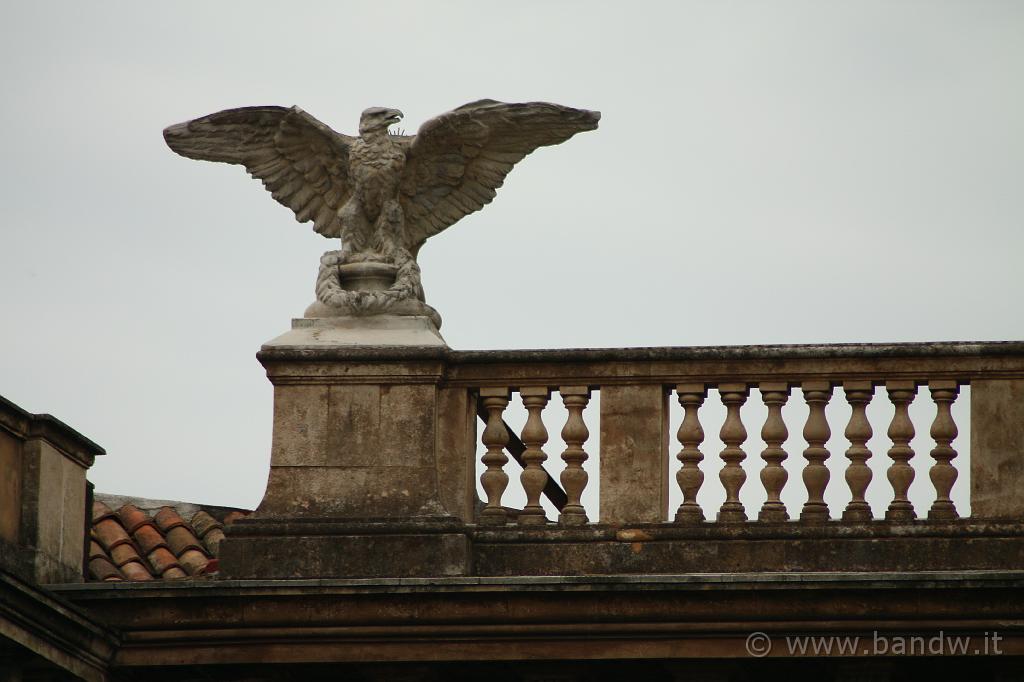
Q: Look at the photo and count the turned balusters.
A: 10